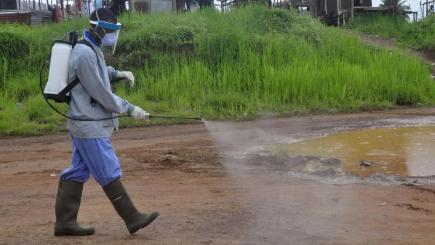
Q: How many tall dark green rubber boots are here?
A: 2